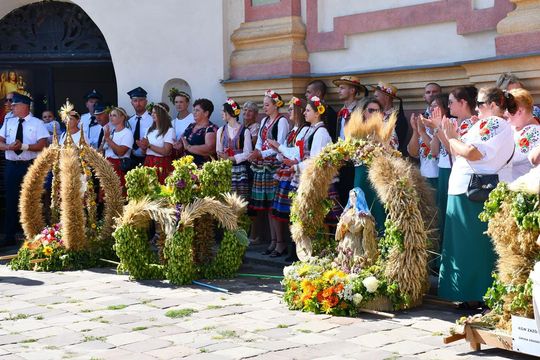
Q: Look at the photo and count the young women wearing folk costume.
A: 4